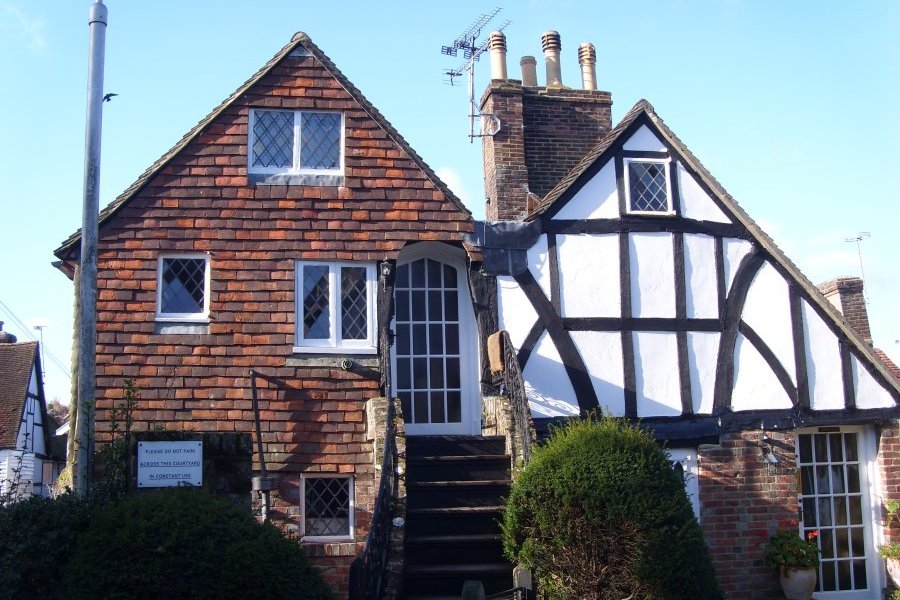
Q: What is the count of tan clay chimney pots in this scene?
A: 4